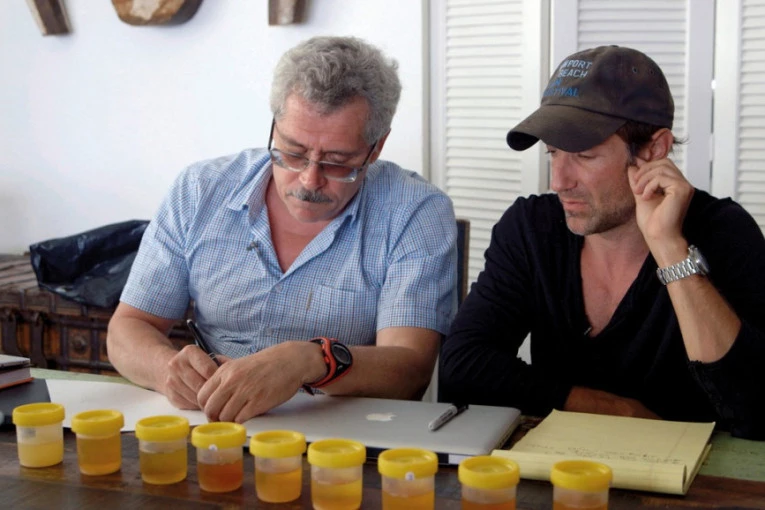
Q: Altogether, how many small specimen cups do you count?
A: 9